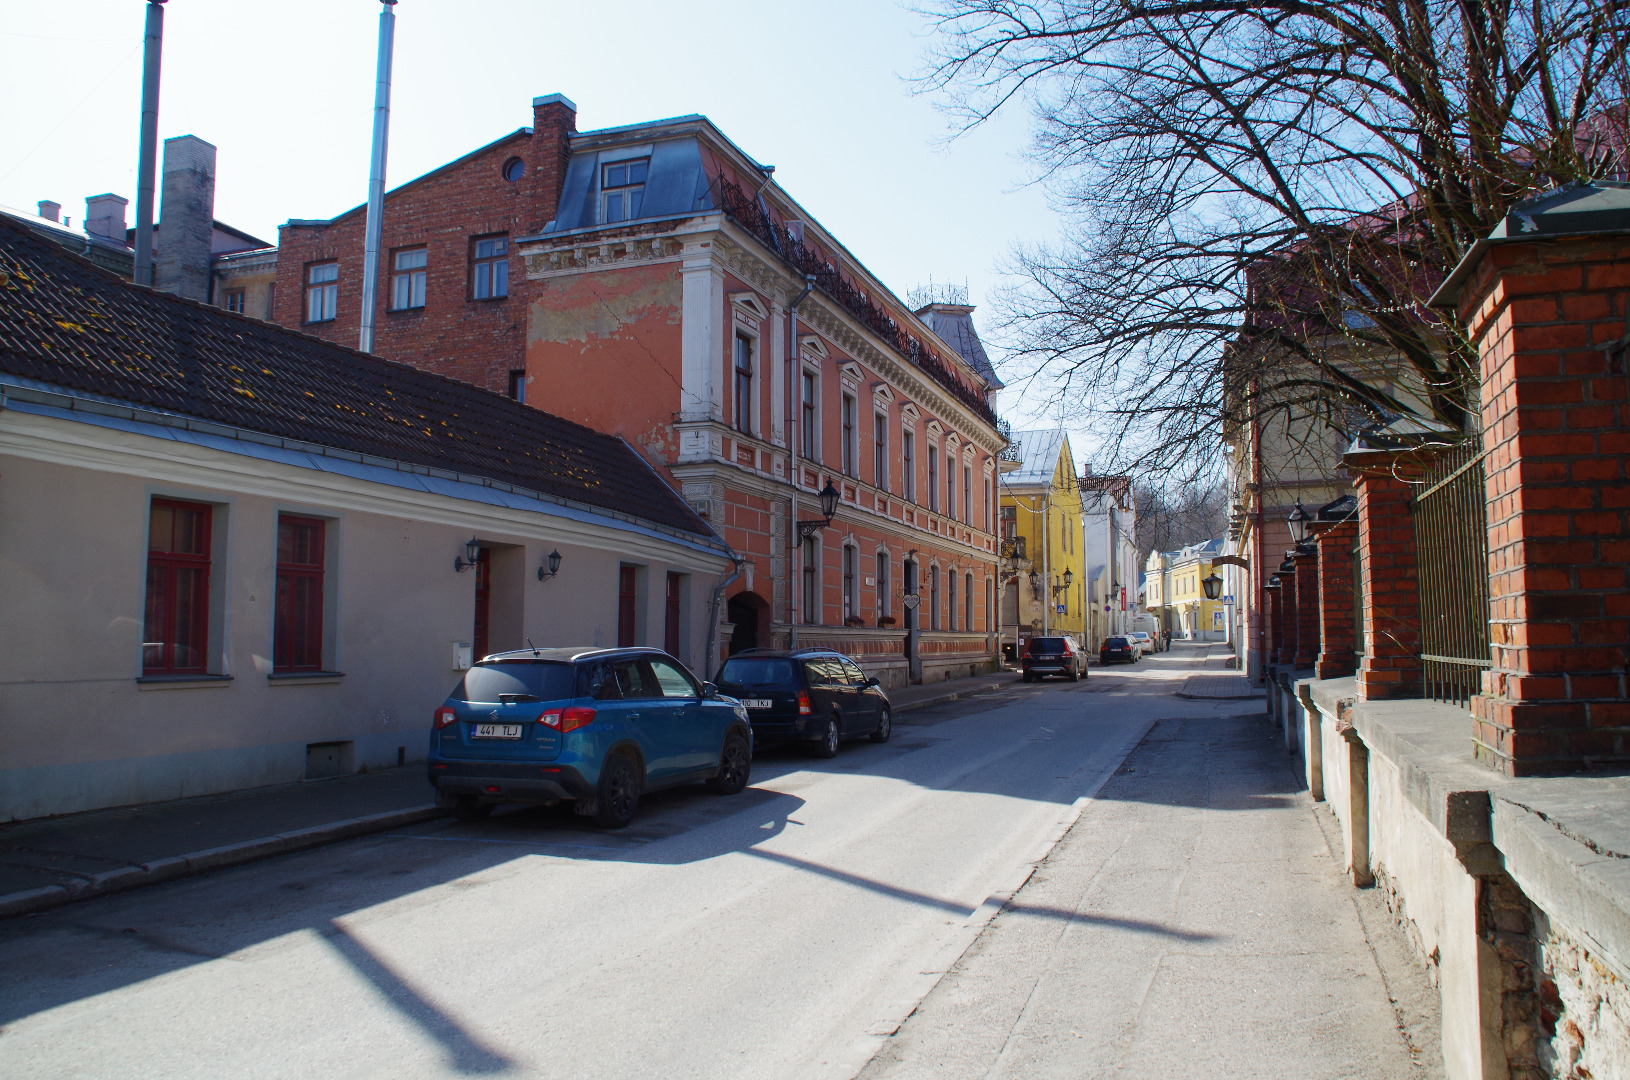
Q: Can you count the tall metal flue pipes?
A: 2